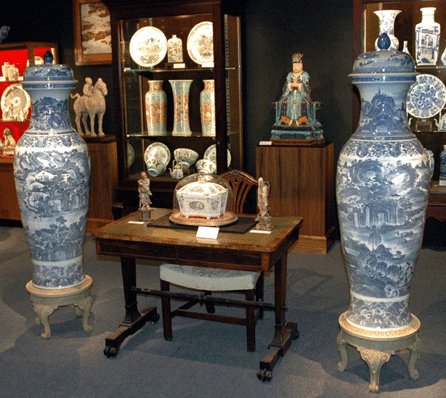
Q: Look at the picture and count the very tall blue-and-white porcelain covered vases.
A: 2